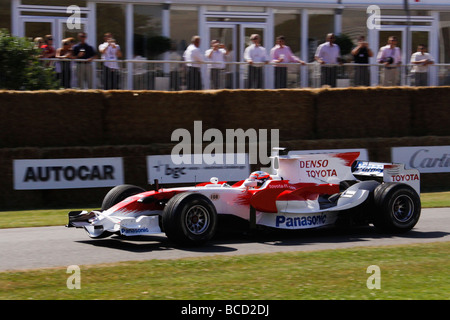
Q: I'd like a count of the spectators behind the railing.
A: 14